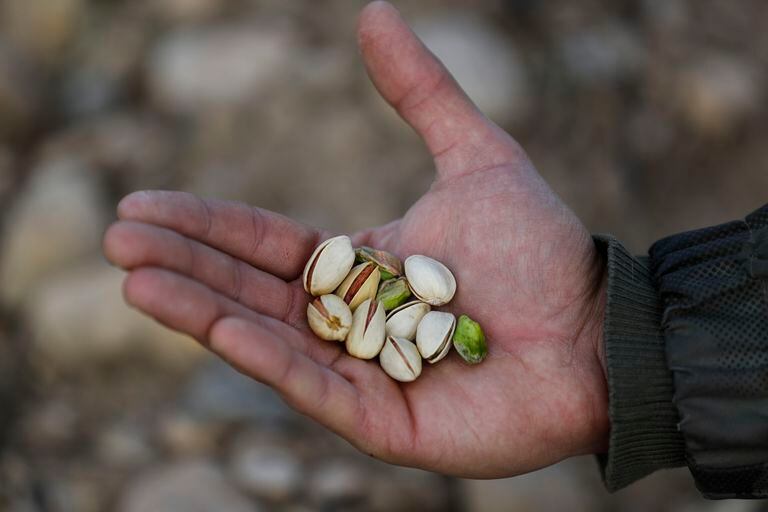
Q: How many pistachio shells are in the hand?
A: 8